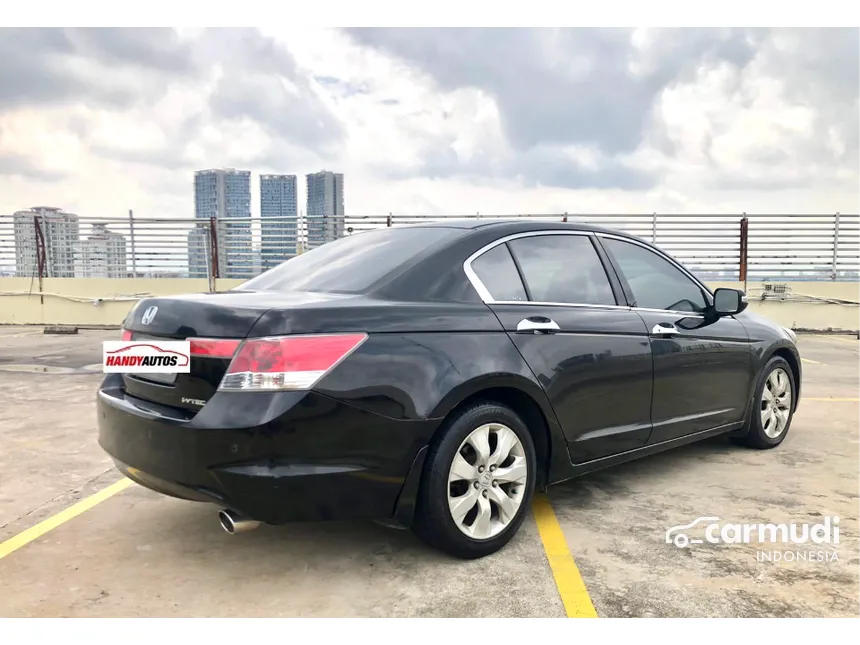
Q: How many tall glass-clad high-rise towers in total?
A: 3